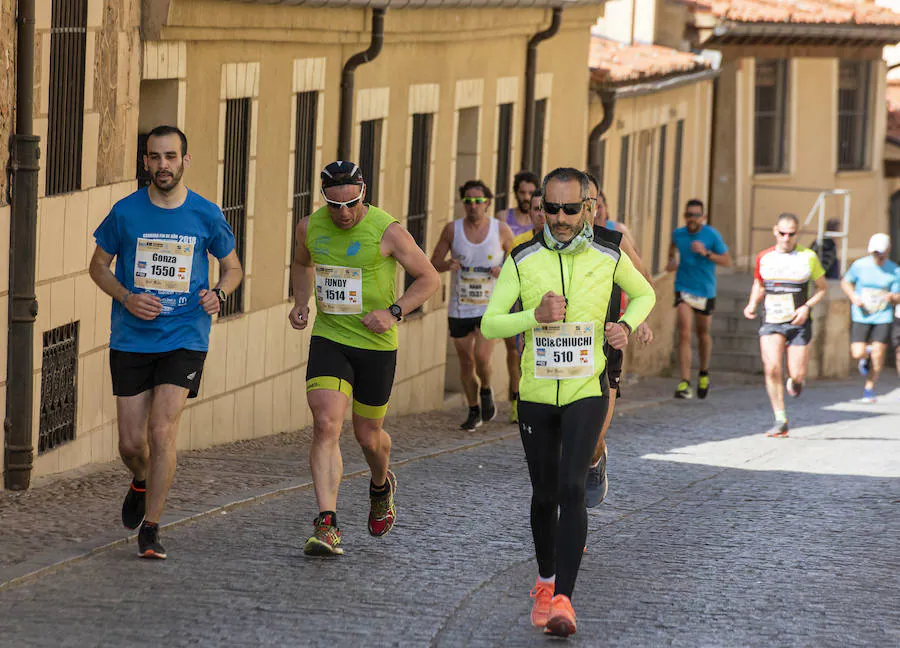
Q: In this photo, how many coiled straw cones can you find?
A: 0